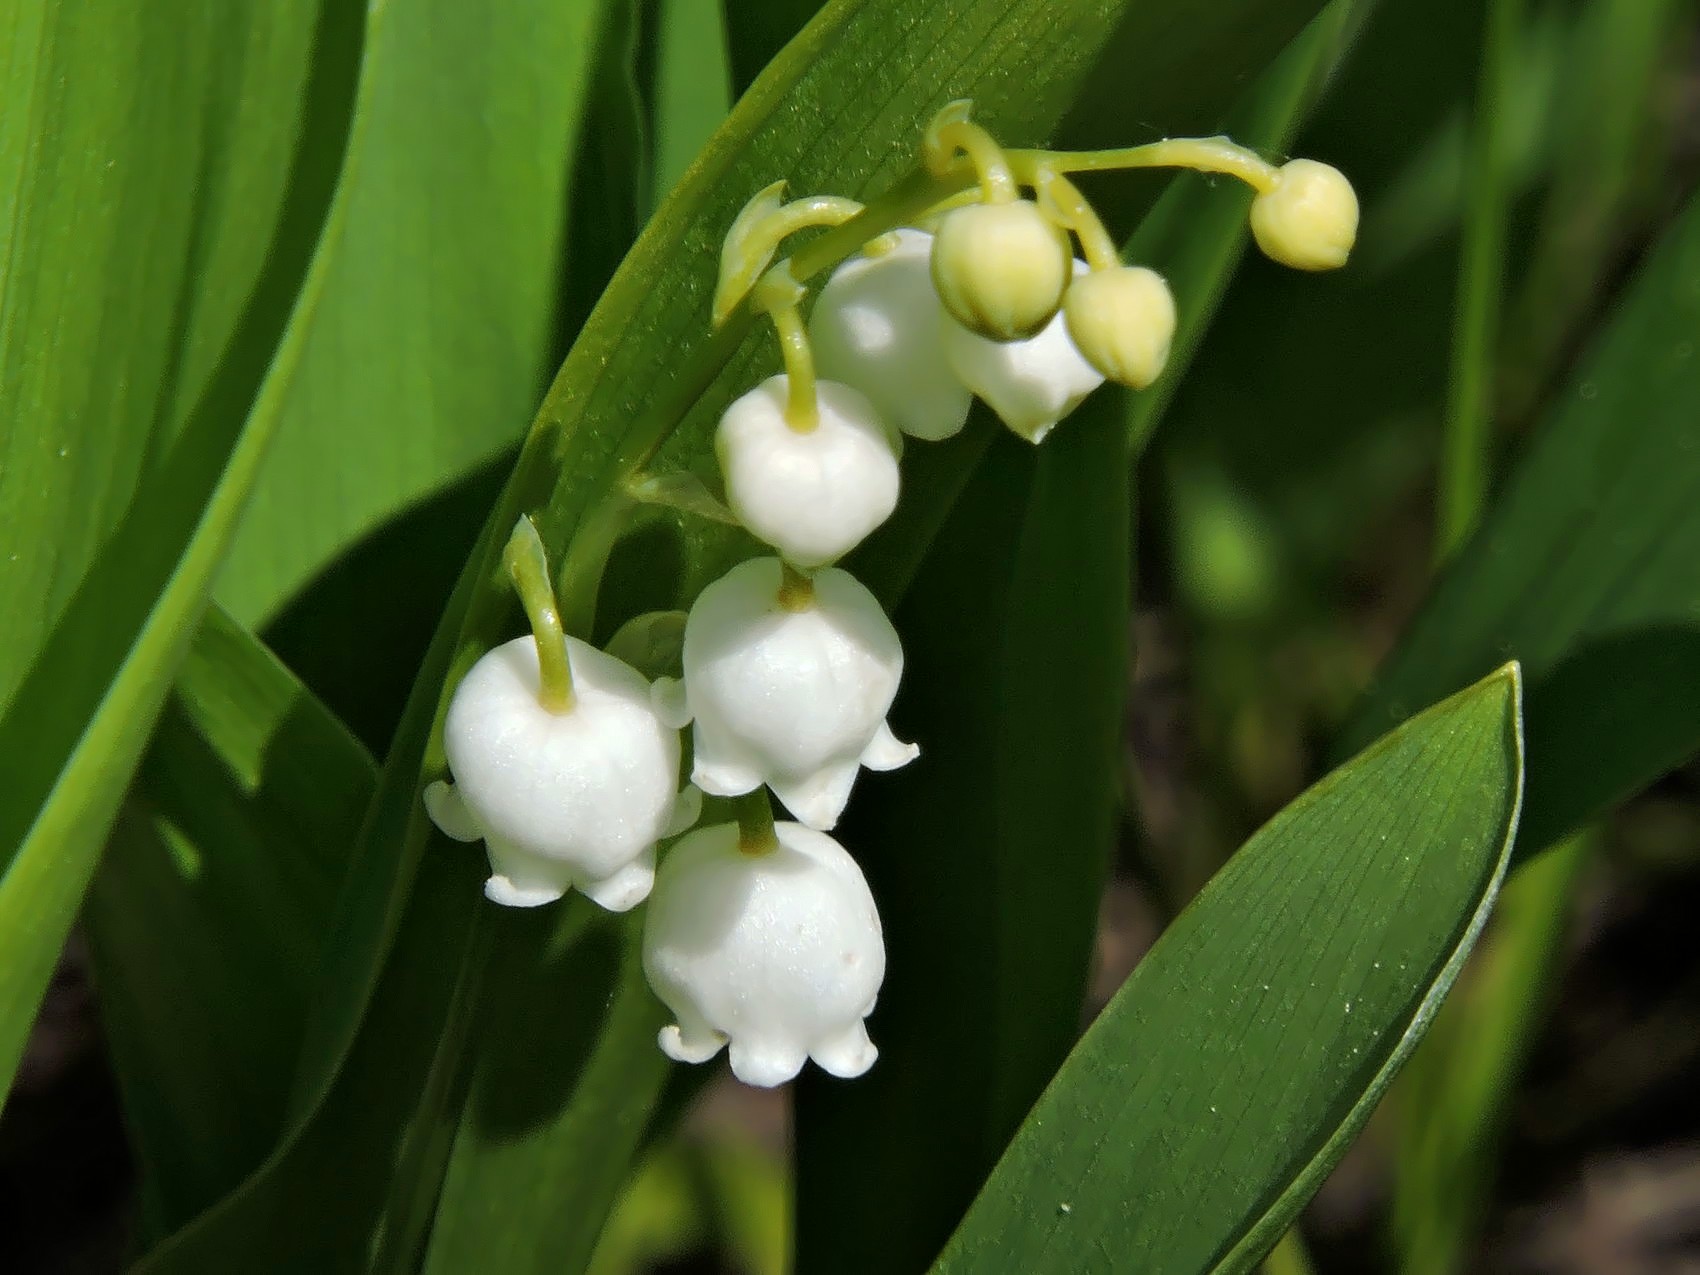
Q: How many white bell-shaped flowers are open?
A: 3